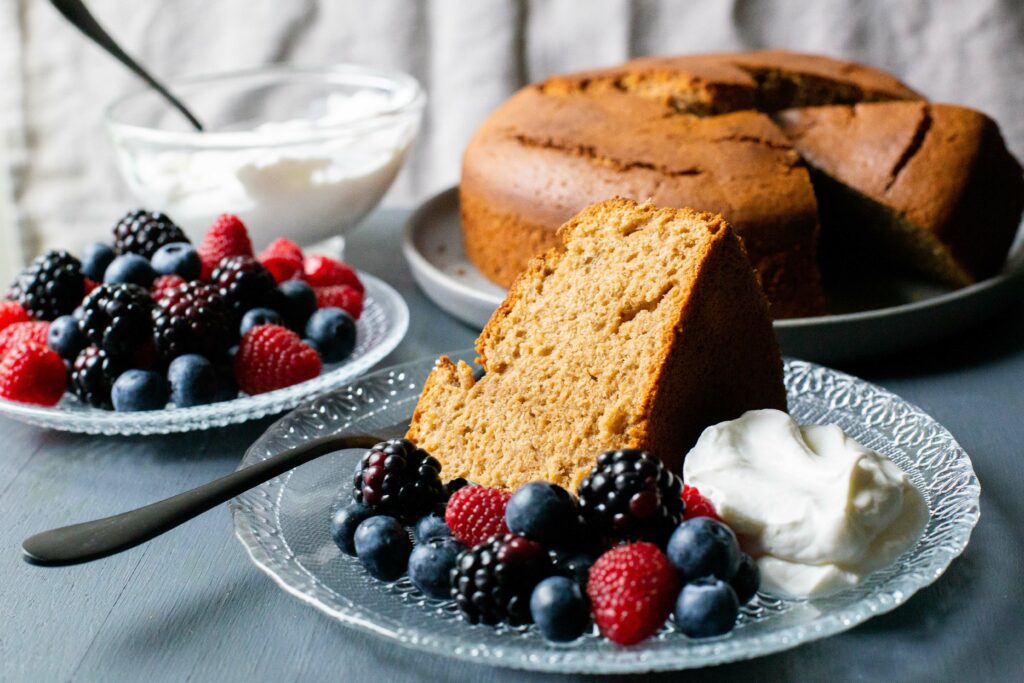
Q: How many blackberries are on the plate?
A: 3